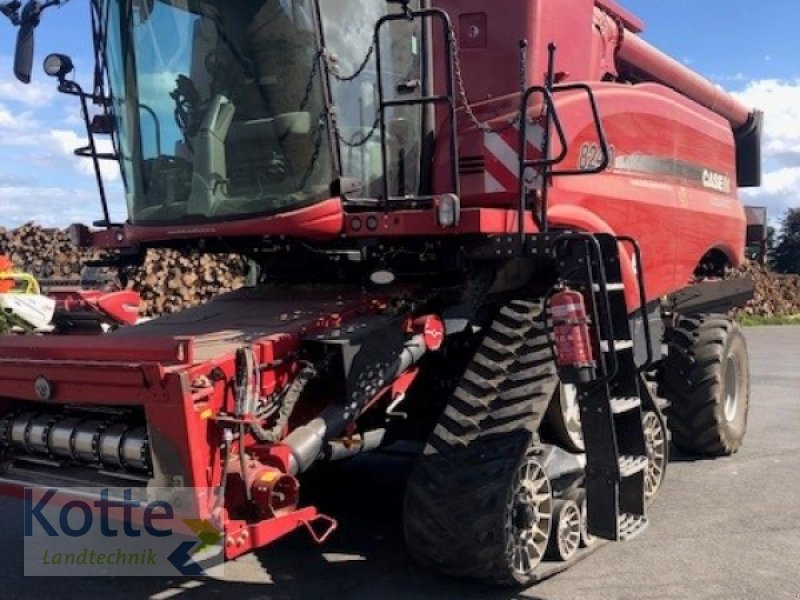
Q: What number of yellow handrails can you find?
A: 0